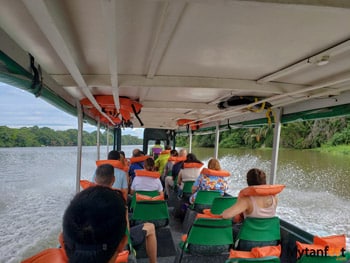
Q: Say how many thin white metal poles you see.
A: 6